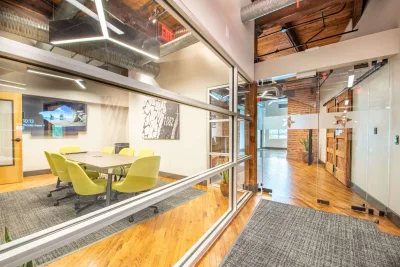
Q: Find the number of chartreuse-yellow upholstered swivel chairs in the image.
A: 8